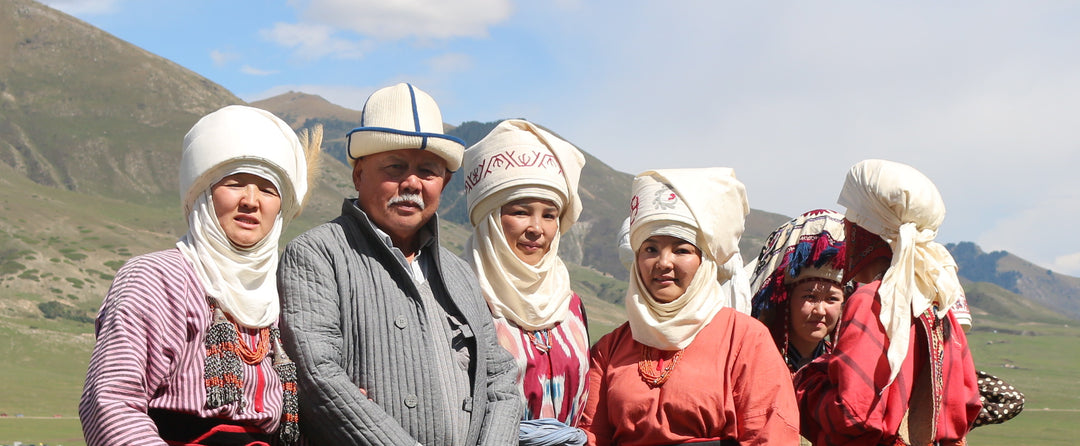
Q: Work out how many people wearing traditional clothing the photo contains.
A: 6